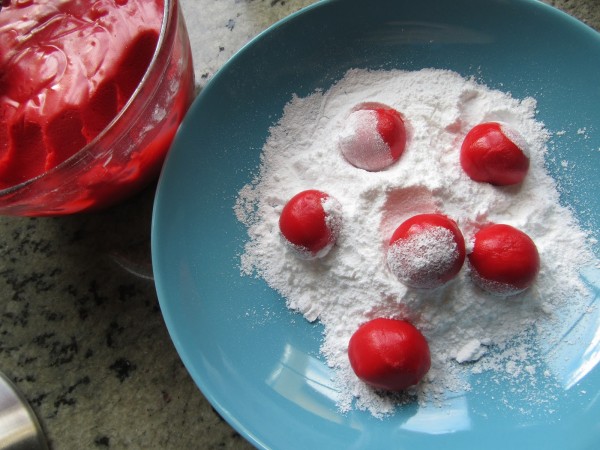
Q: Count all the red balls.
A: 6